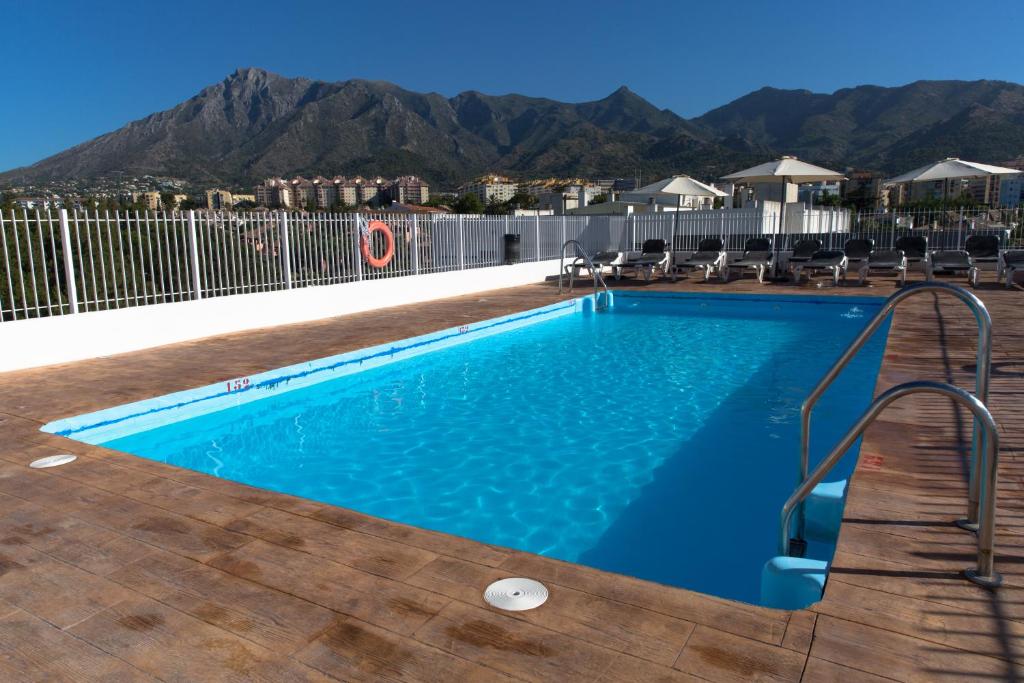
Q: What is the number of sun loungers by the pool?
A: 12